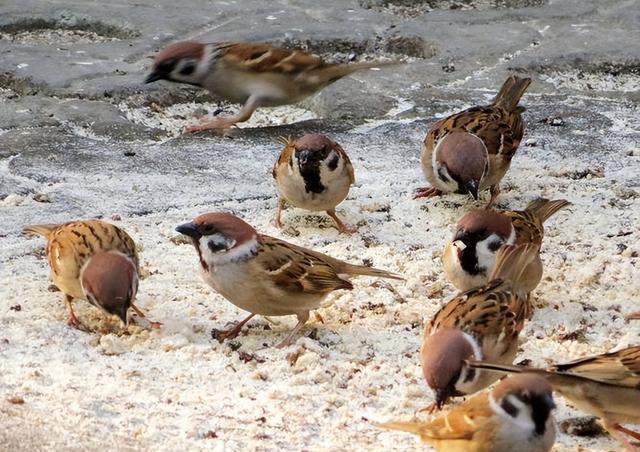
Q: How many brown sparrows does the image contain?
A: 9